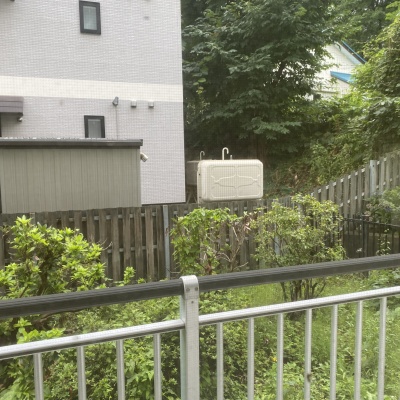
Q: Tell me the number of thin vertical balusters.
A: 11